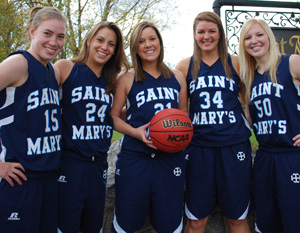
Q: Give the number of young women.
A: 5